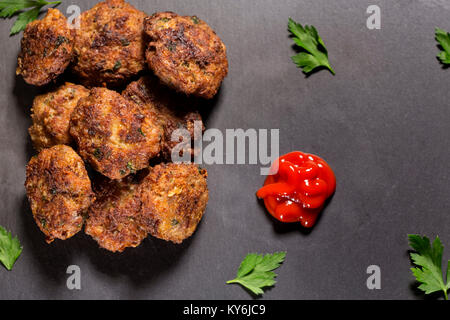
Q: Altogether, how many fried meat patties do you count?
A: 9